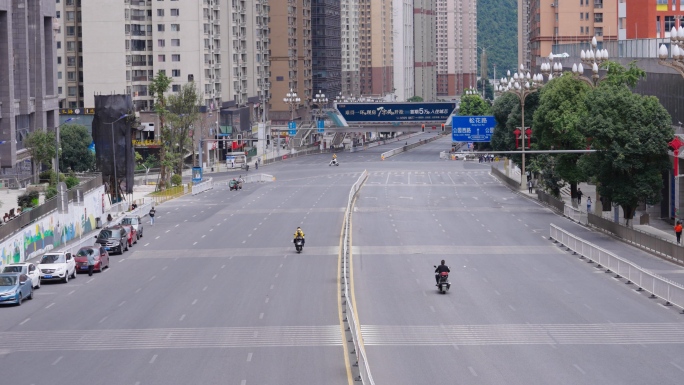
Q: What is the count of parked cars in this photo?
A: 7